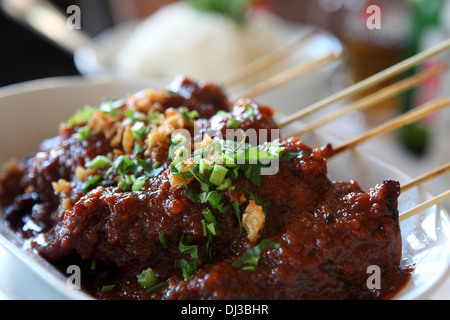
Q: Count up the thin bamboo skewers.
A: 7